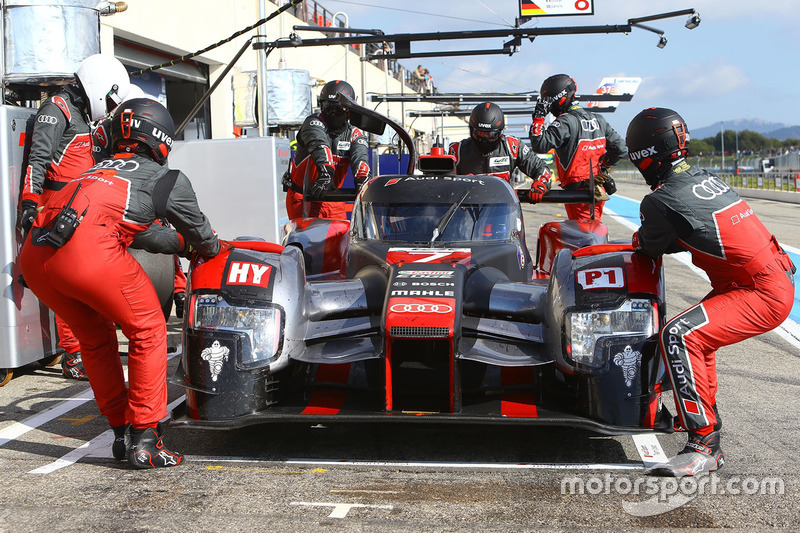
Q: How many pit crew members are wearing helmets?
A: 7